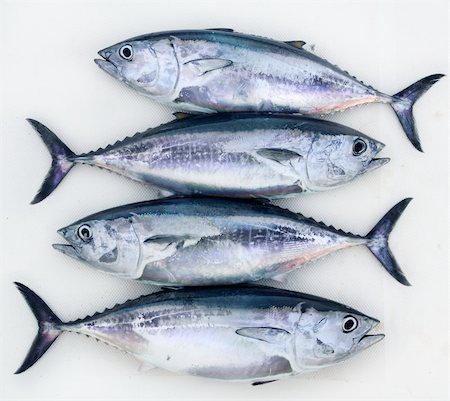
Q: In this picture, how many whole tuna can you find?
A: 4